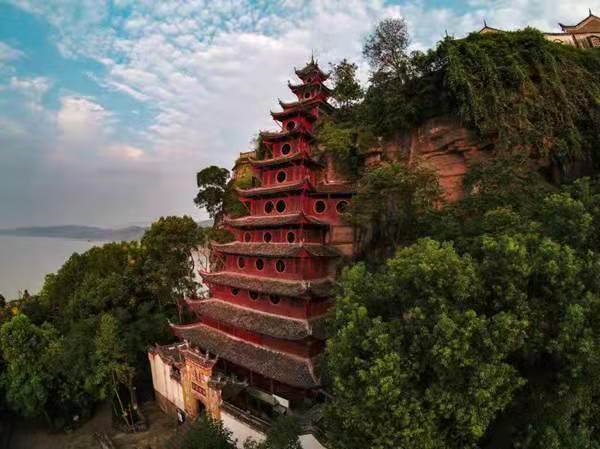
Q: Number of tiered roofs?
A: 12